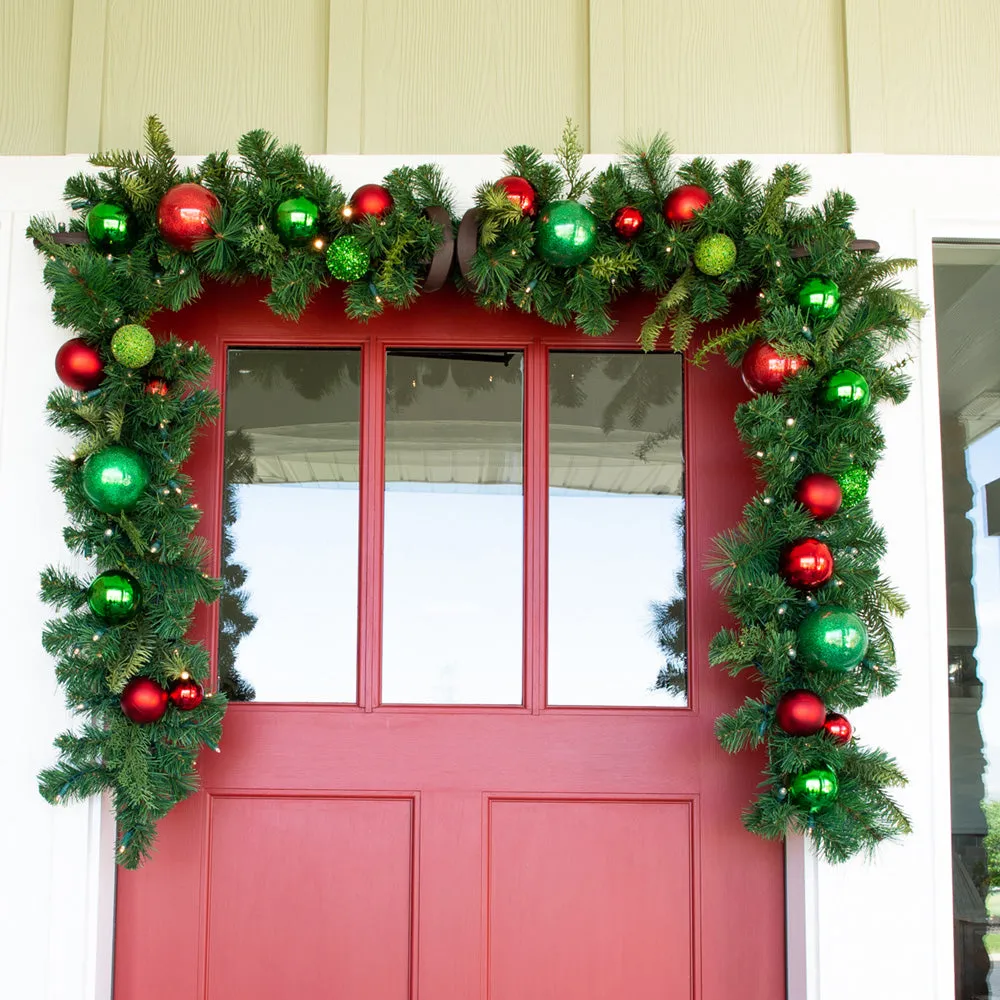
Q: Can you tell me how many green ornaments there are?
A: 13